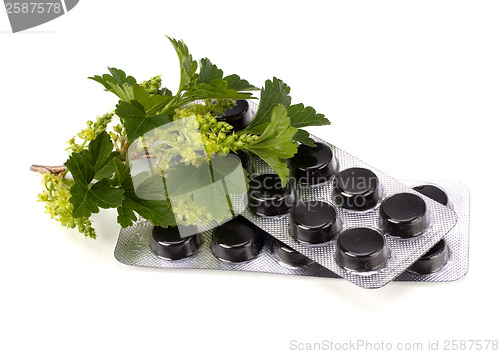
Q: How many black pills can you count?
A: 13